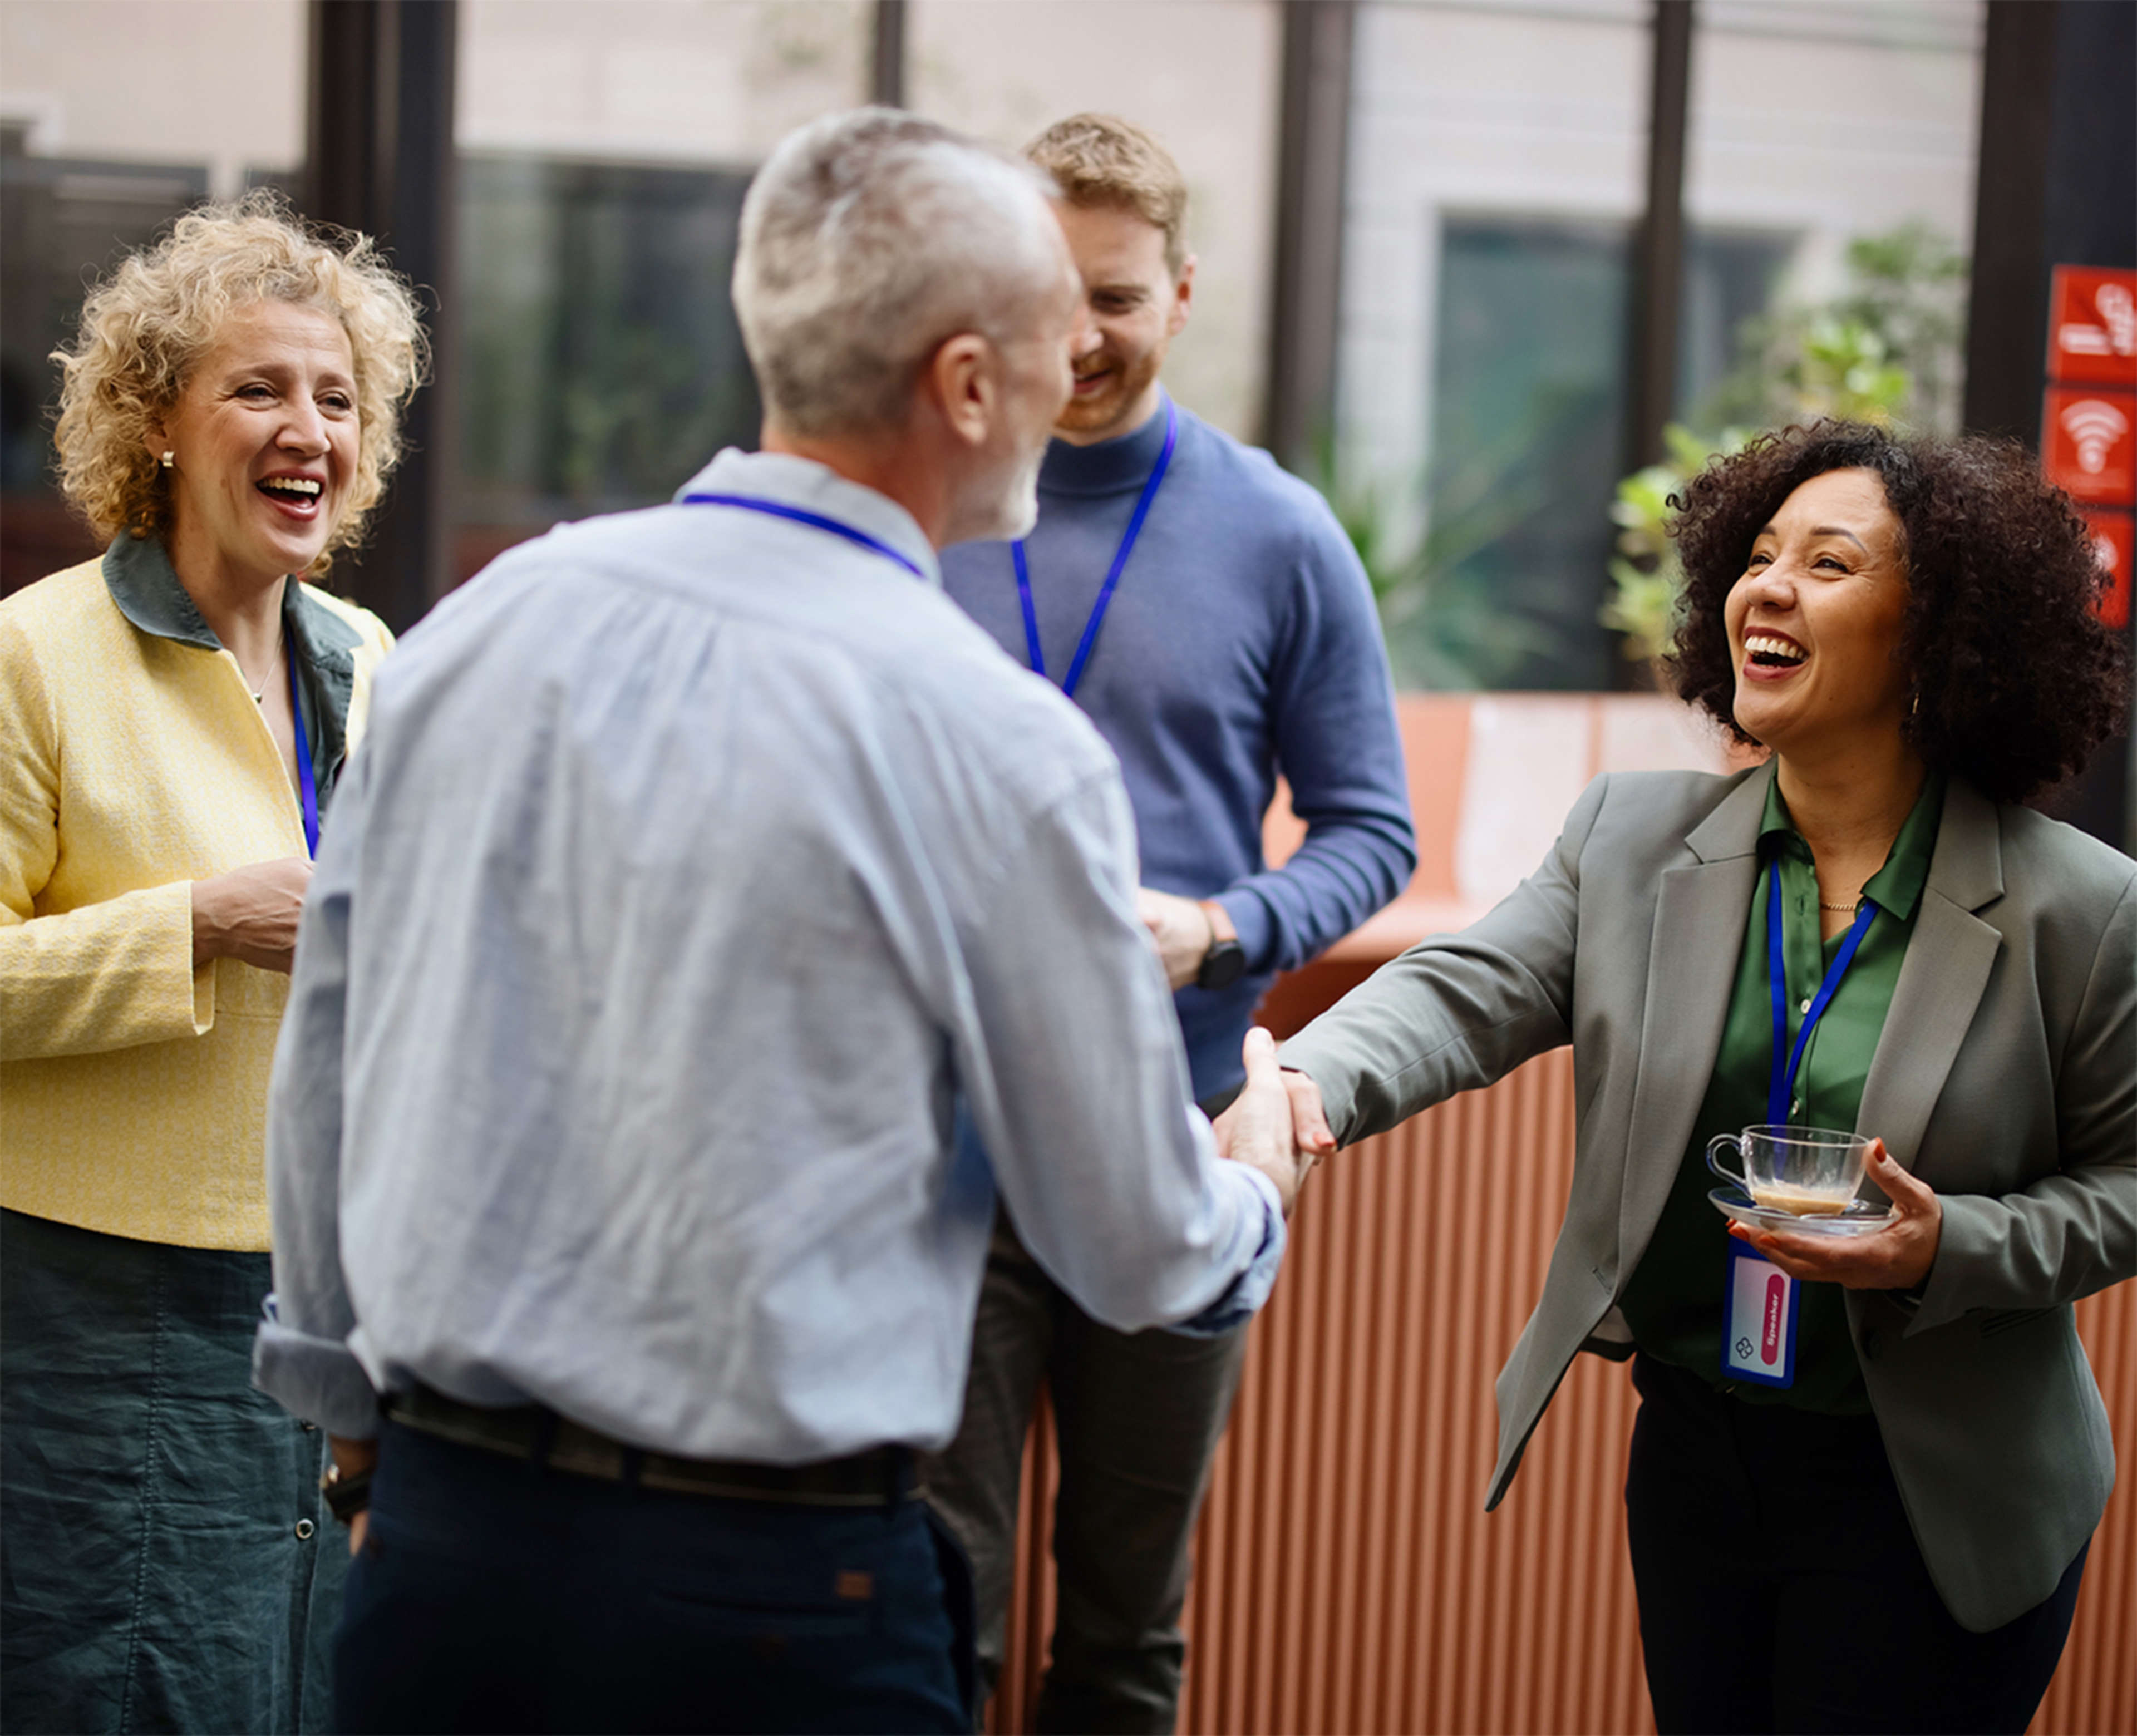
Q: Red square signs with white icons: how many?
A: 3